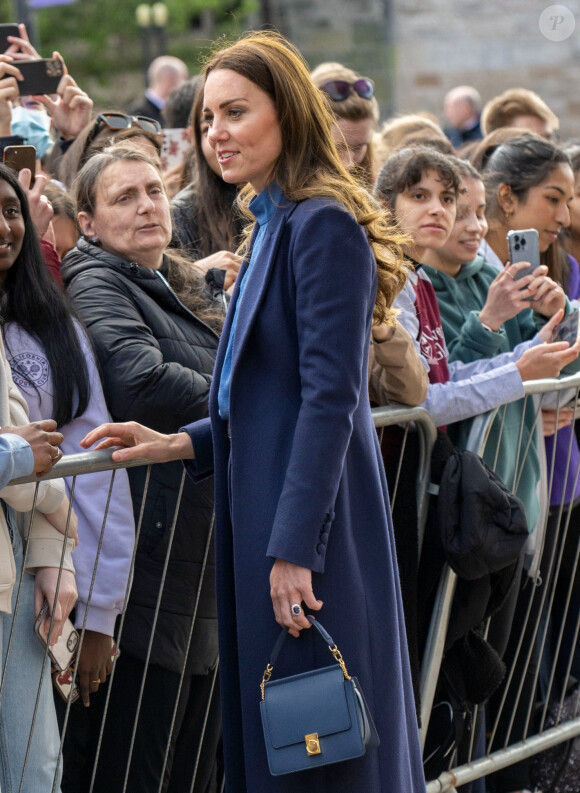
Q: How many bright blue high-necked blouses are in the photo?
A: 1